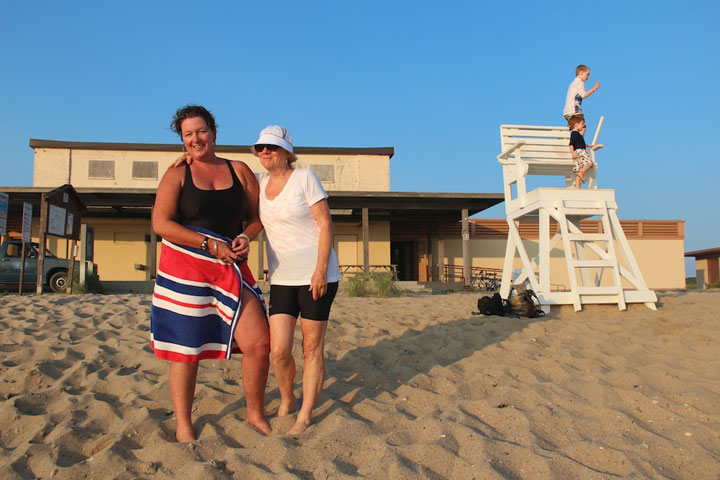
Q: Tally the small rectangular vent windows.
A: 3